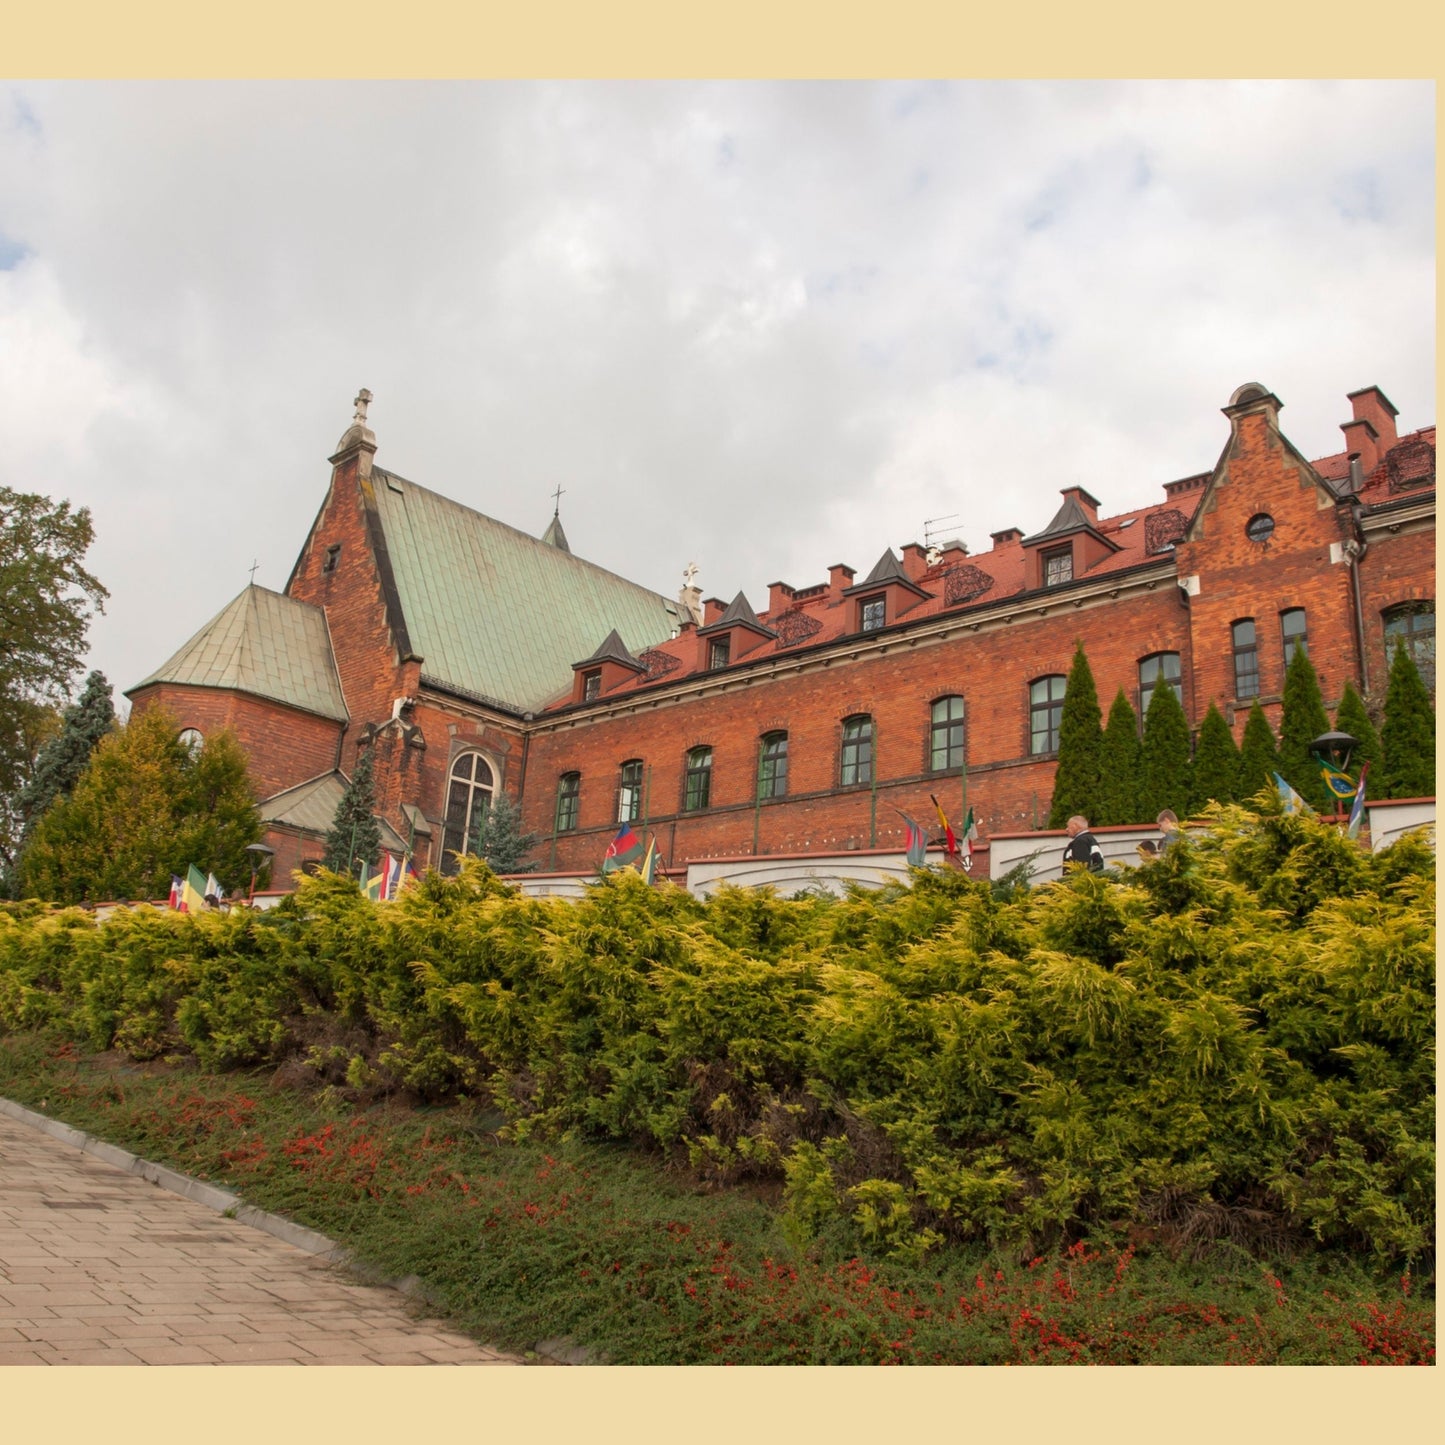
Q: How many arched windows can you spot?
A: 13